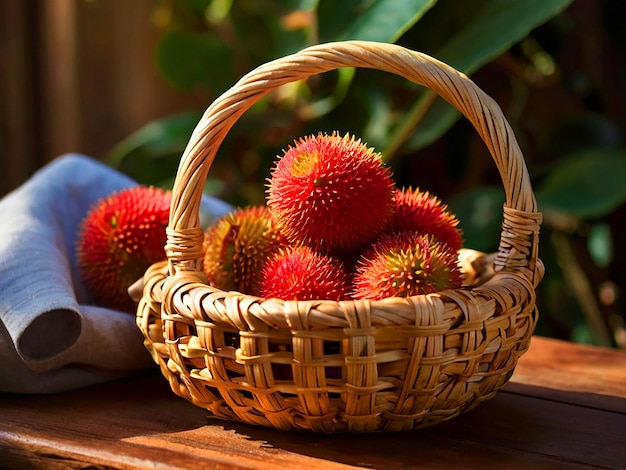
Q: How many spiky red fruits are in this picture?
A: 6